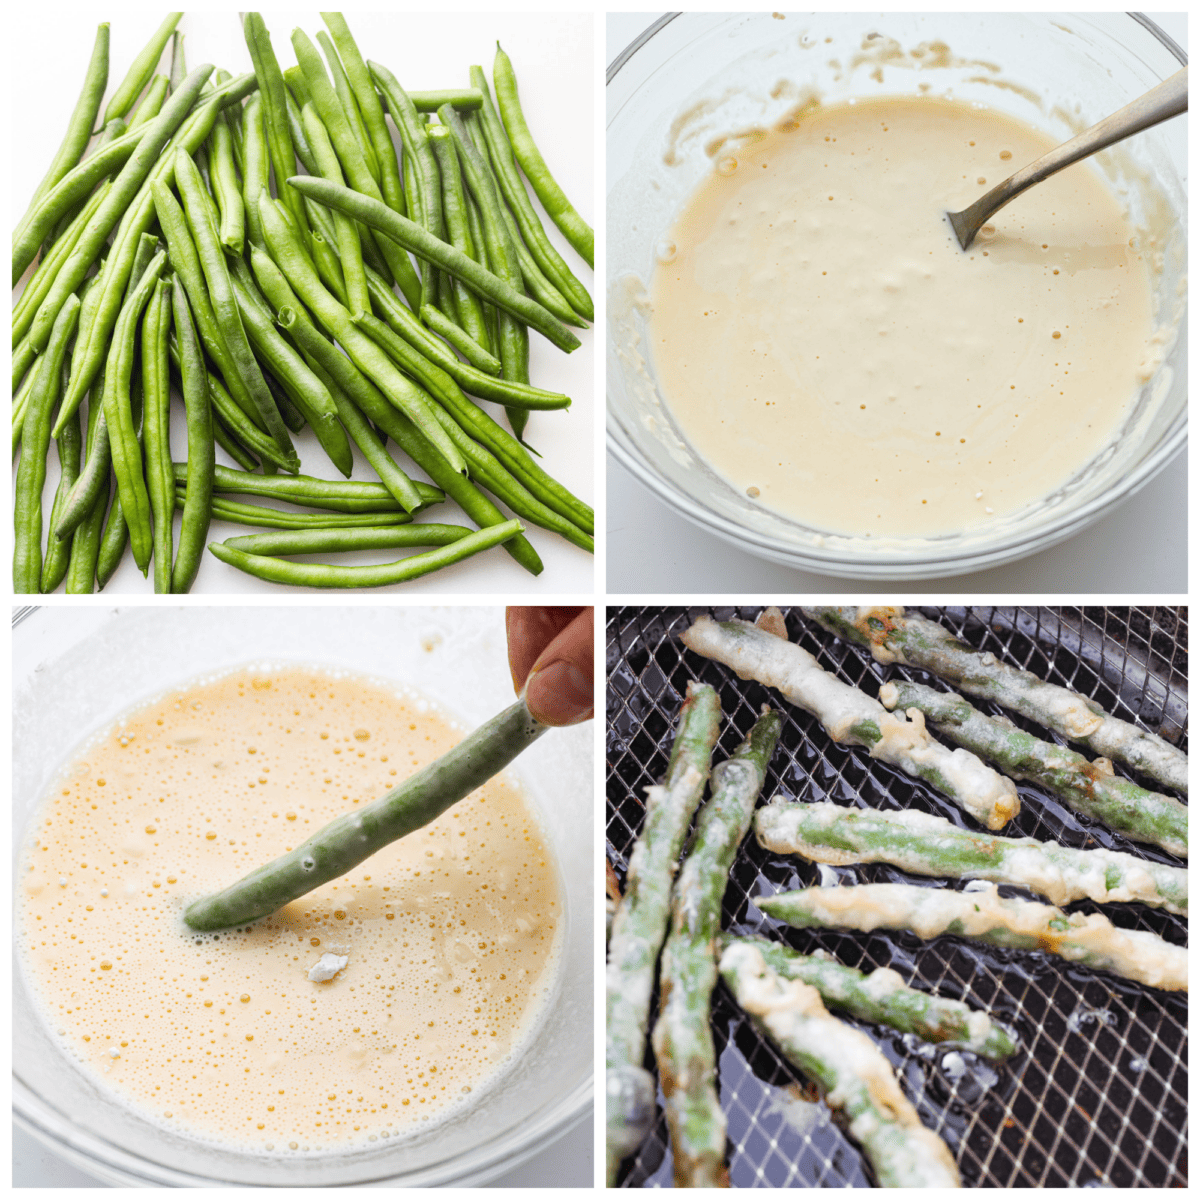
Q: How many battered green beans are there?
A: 9